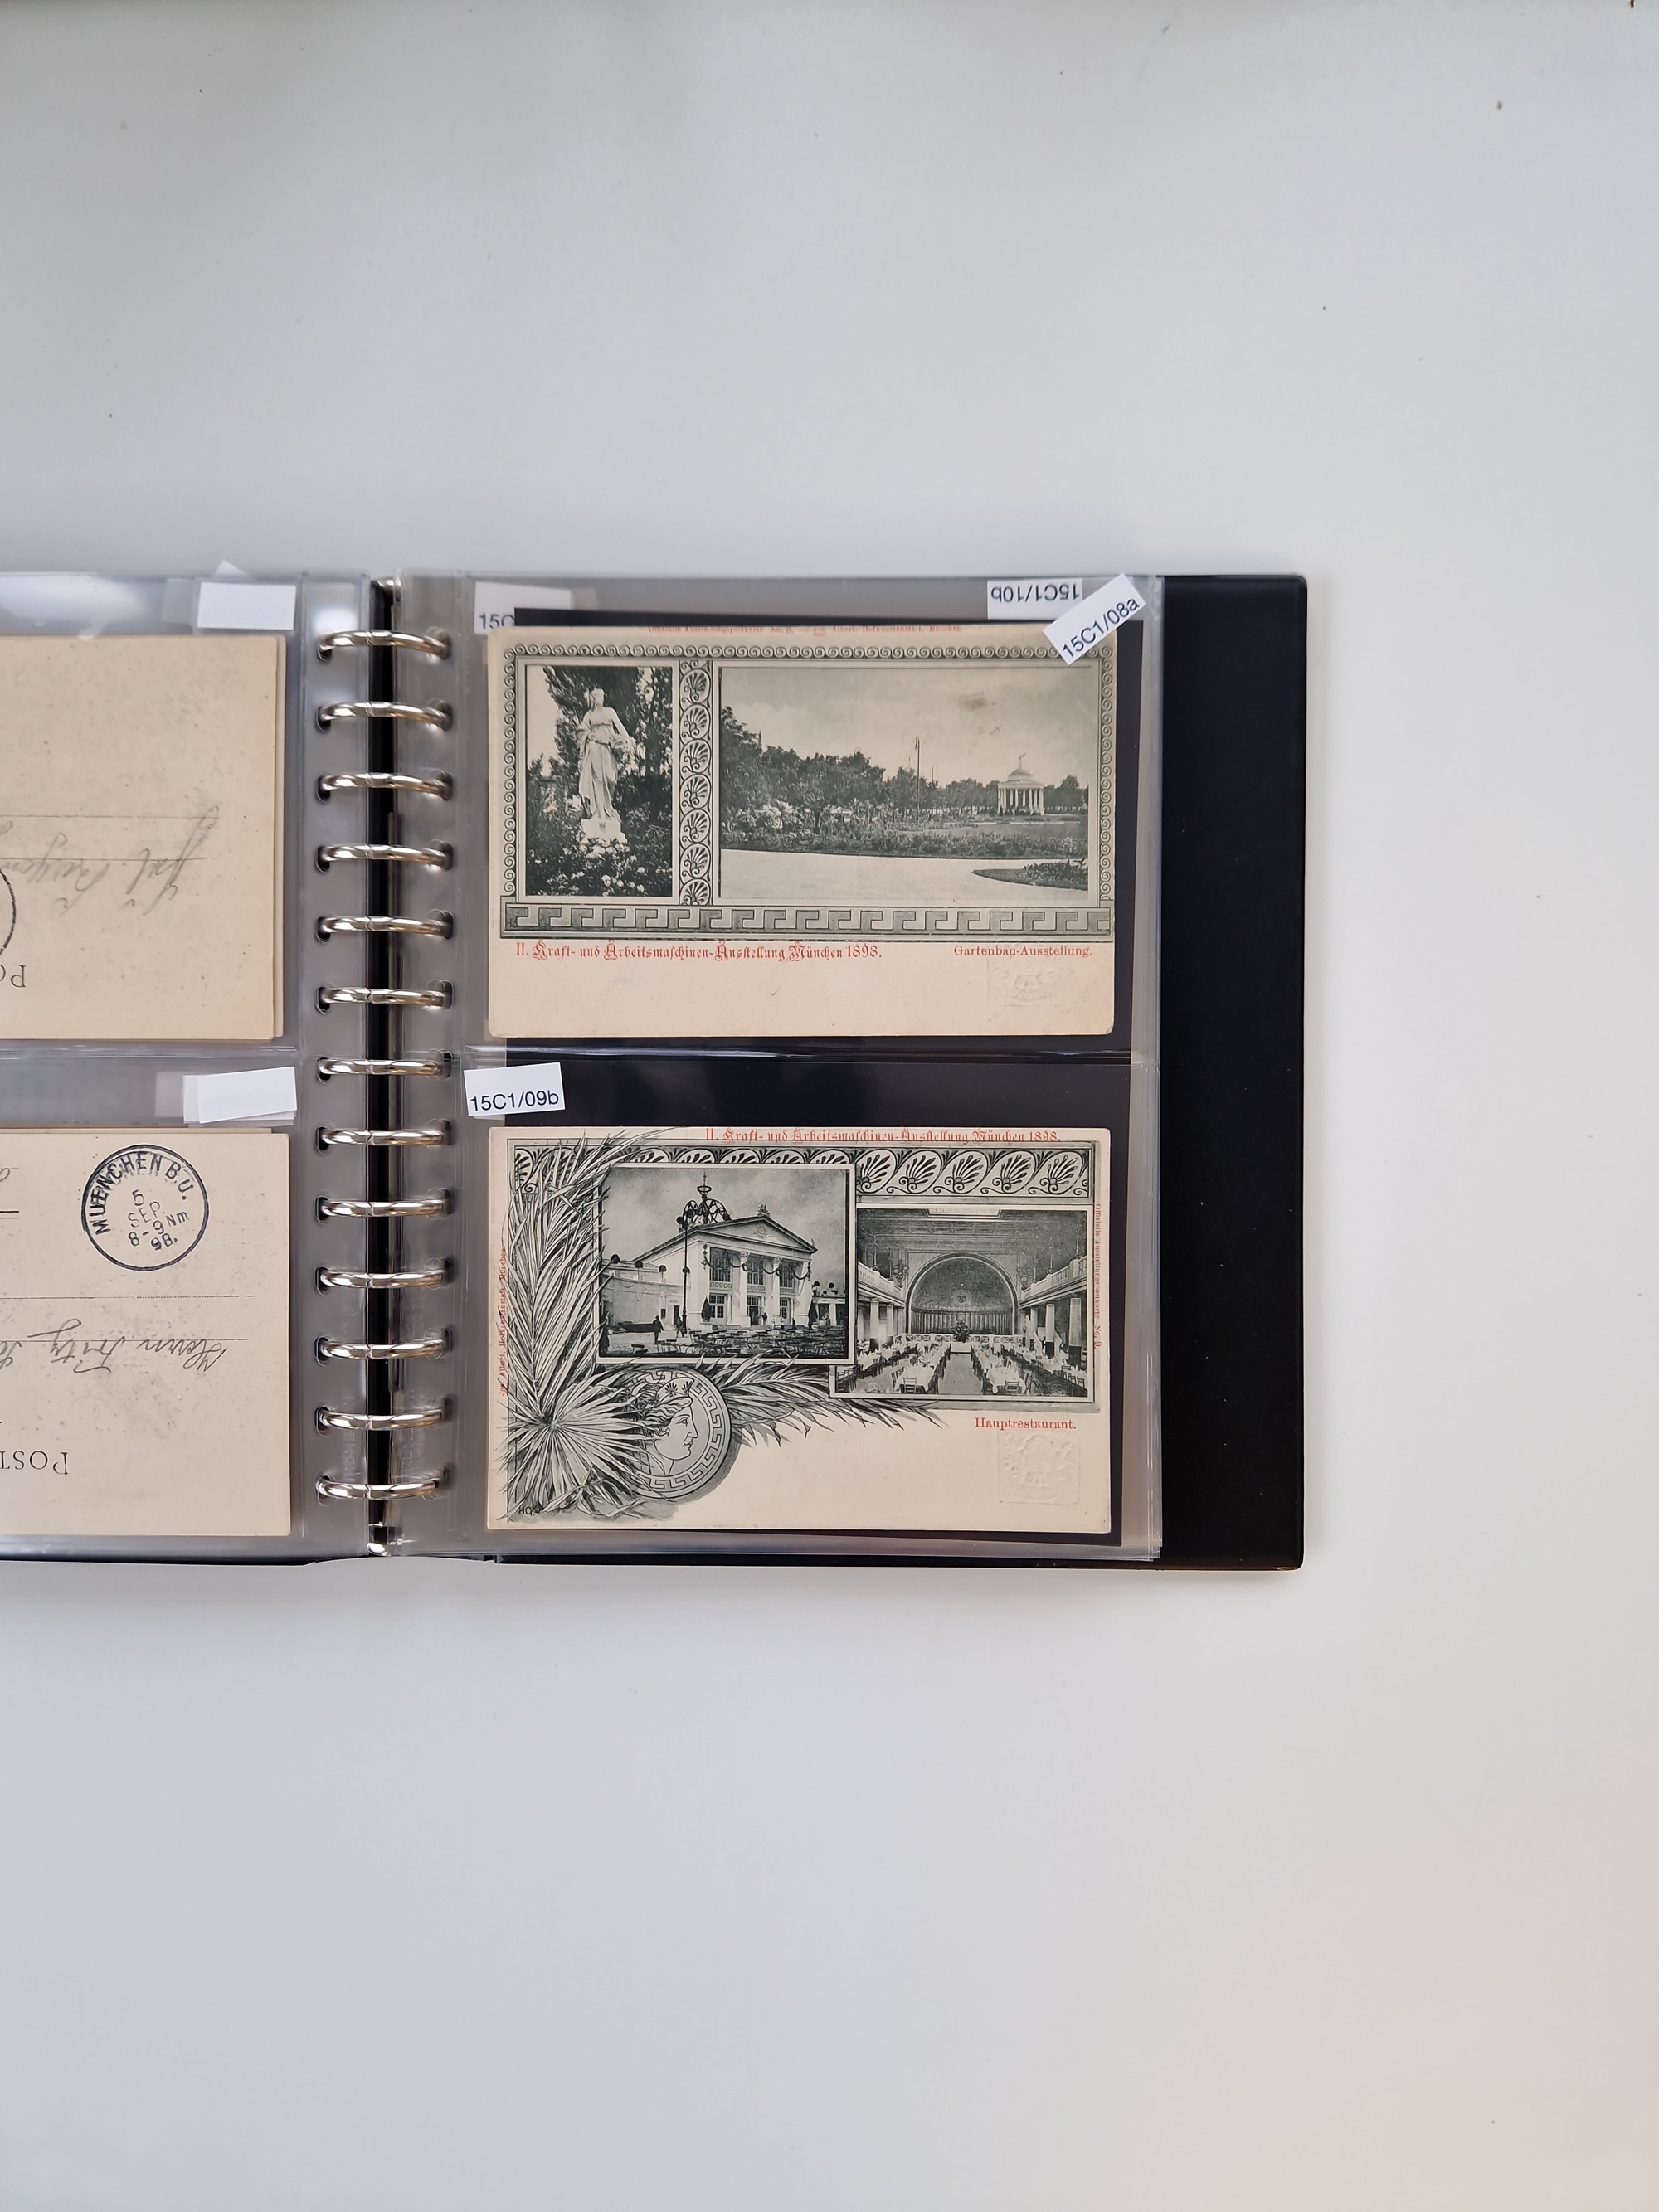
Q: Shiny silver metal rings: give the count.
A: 13